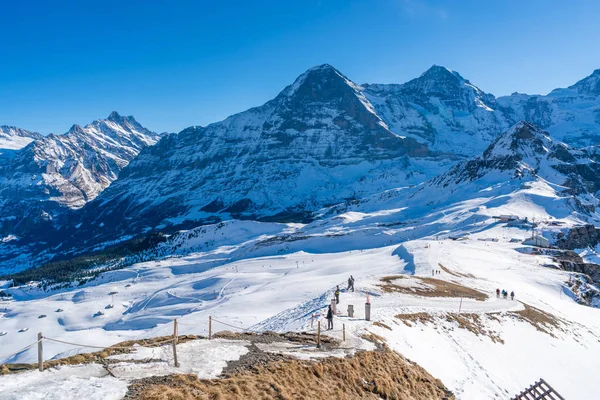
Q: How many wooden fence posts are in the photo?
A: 5